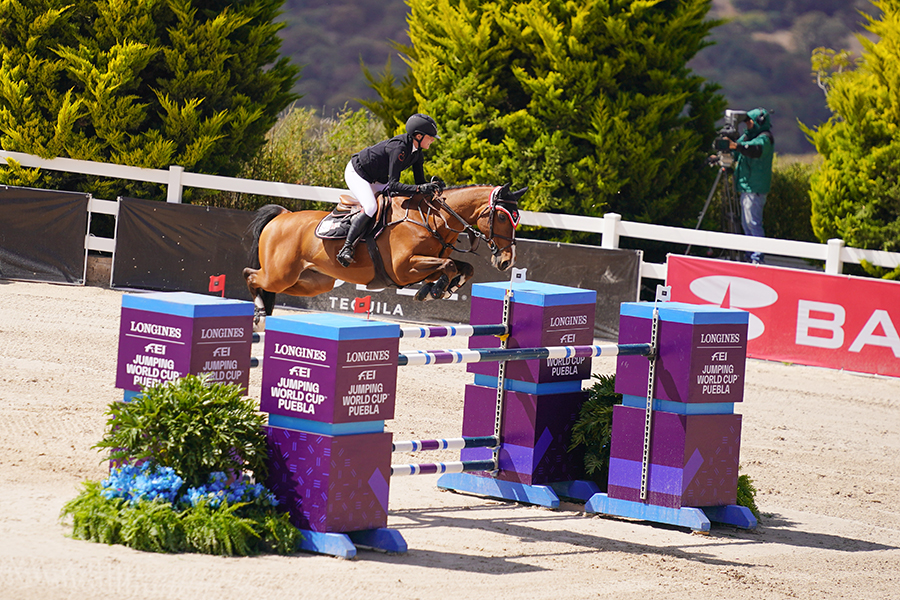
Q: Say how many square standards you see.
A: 4